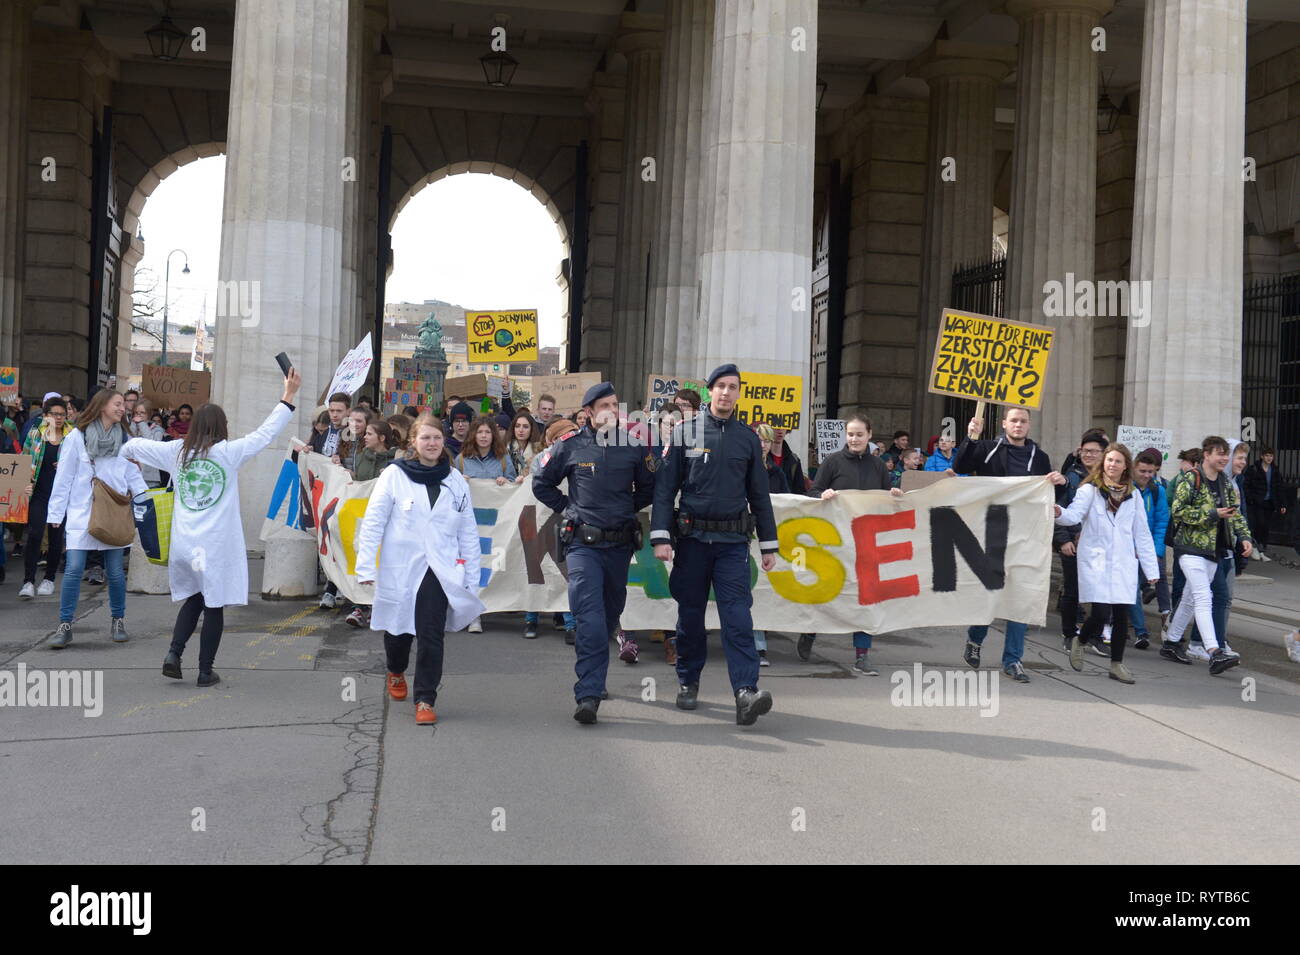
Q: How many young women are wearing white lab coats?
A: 4